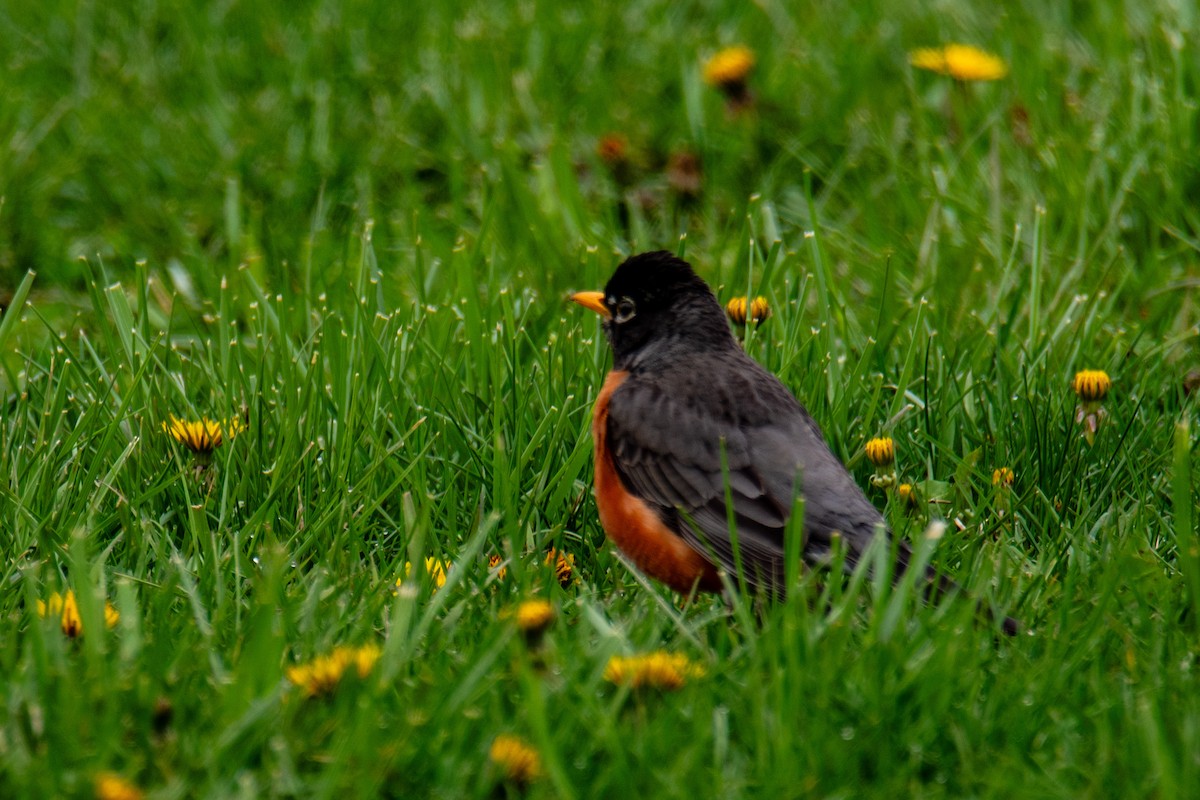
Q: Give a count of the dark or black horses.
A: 0